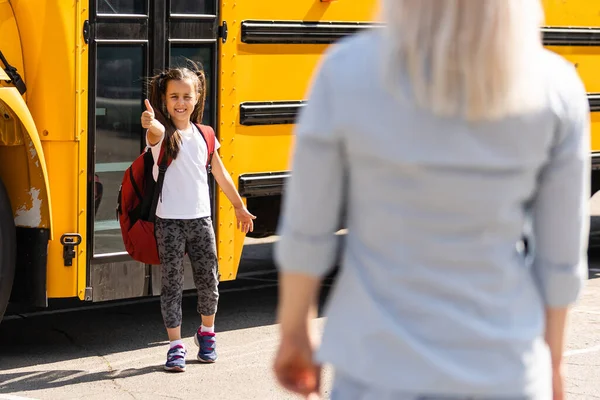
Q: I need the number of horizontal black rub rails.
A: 3